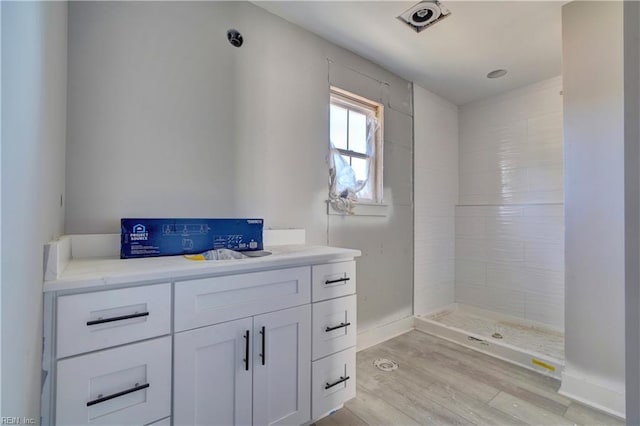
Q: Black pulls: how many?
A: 7